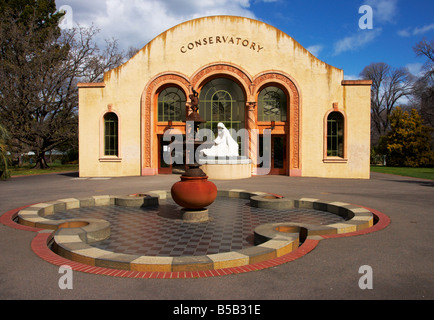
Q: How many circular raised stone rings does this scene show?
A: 4